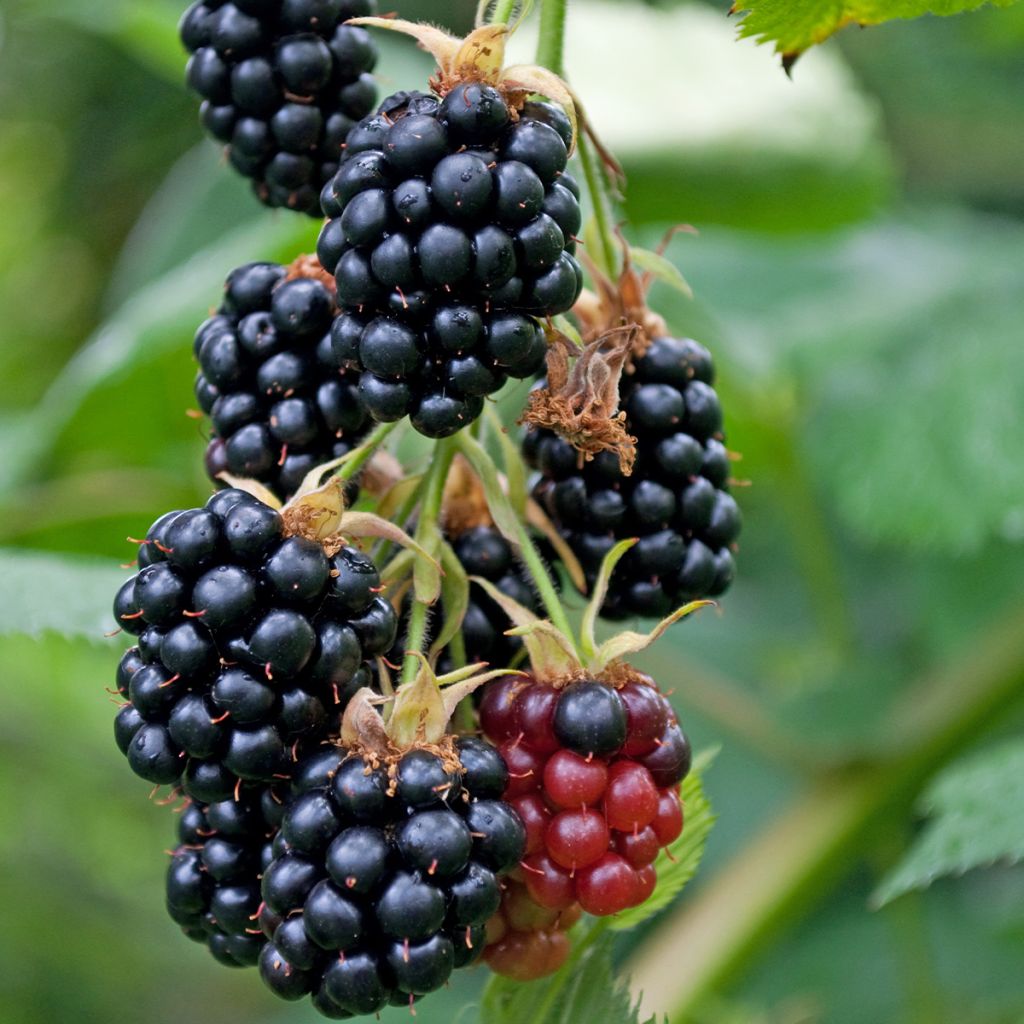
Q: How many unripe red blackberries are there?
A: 2